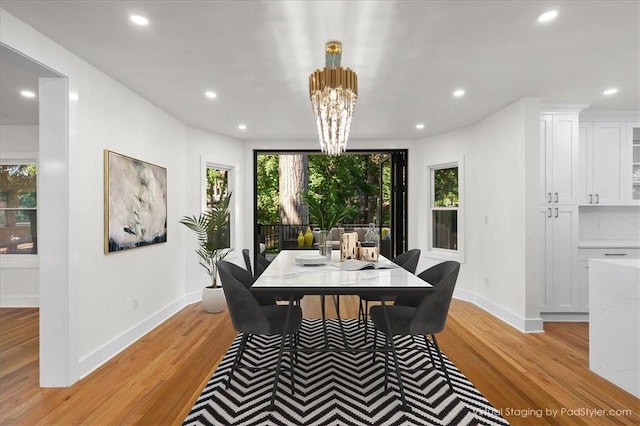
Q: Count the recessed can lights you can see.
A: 8